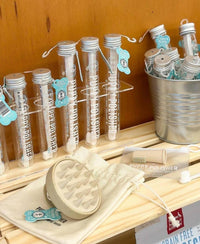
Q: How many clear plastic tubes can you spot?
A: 12